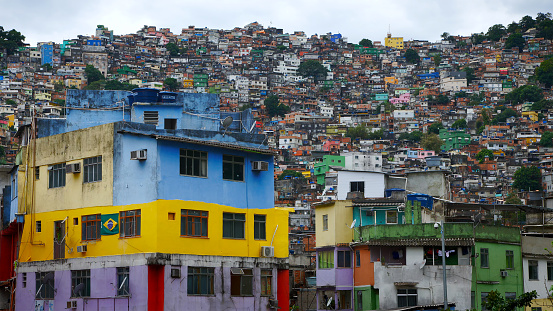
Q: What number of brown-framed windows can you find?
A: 3